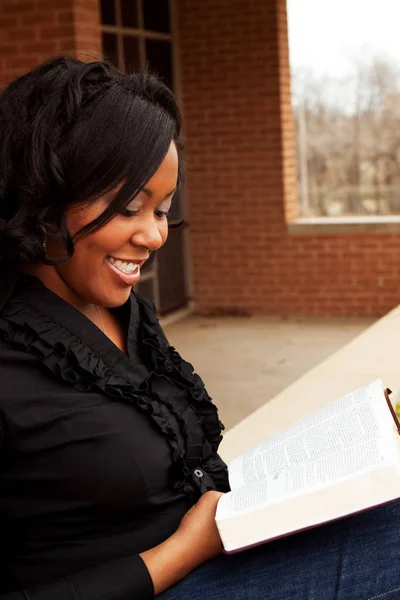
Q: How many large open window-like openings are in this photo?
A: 1